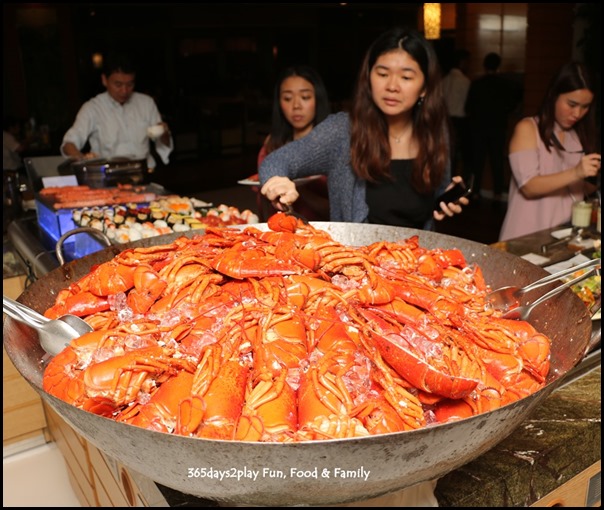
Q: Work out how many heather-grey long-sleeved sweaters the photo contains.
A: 1